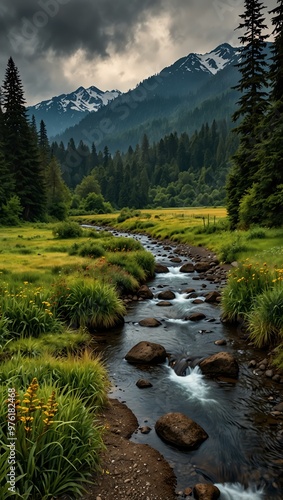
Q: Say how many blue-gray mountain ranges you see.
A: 2